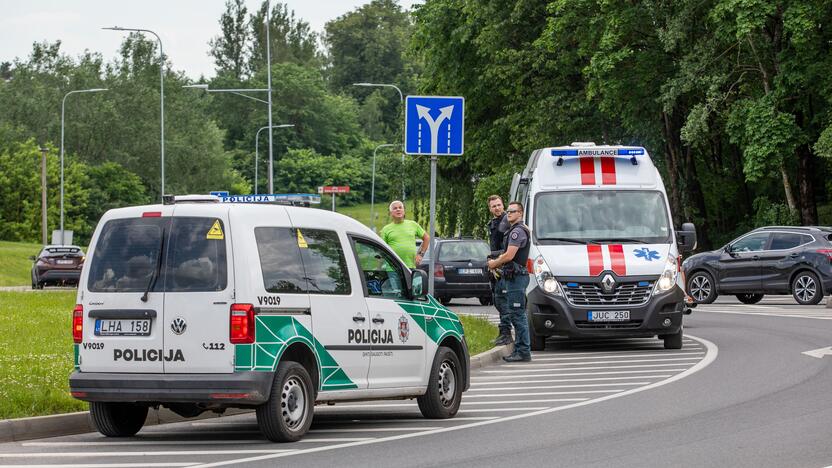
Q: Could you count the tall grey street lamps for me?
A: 6